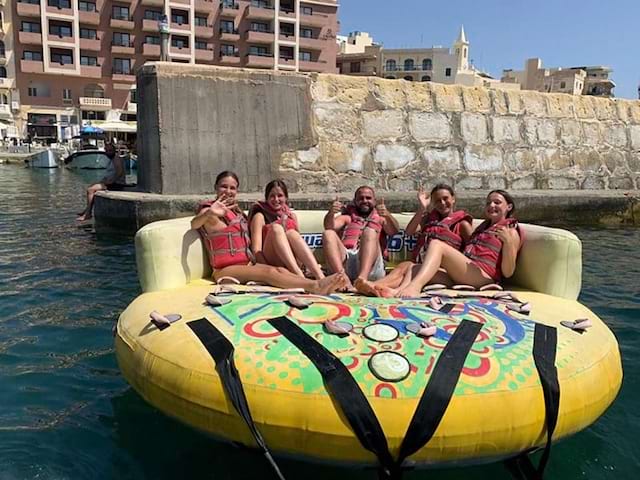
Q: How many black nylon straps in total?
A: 4